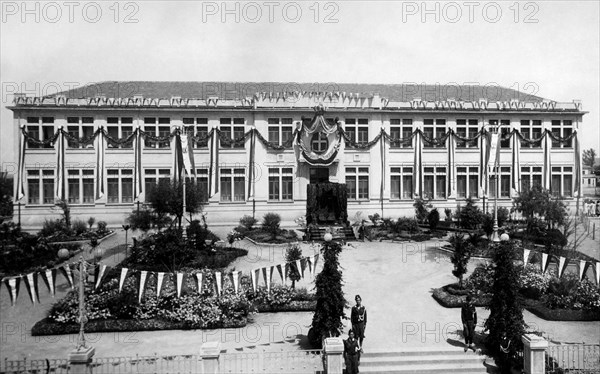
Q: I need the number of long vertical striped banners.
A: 14